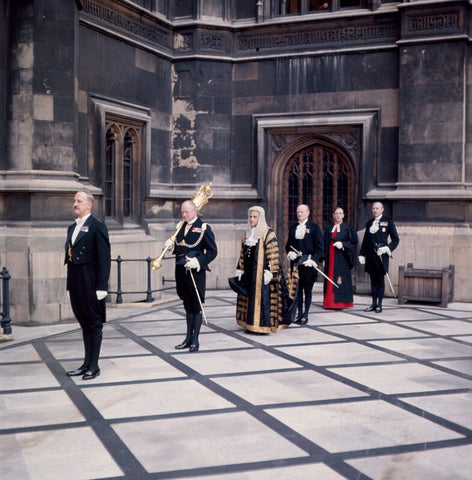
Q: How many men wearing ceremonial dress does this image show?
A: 6